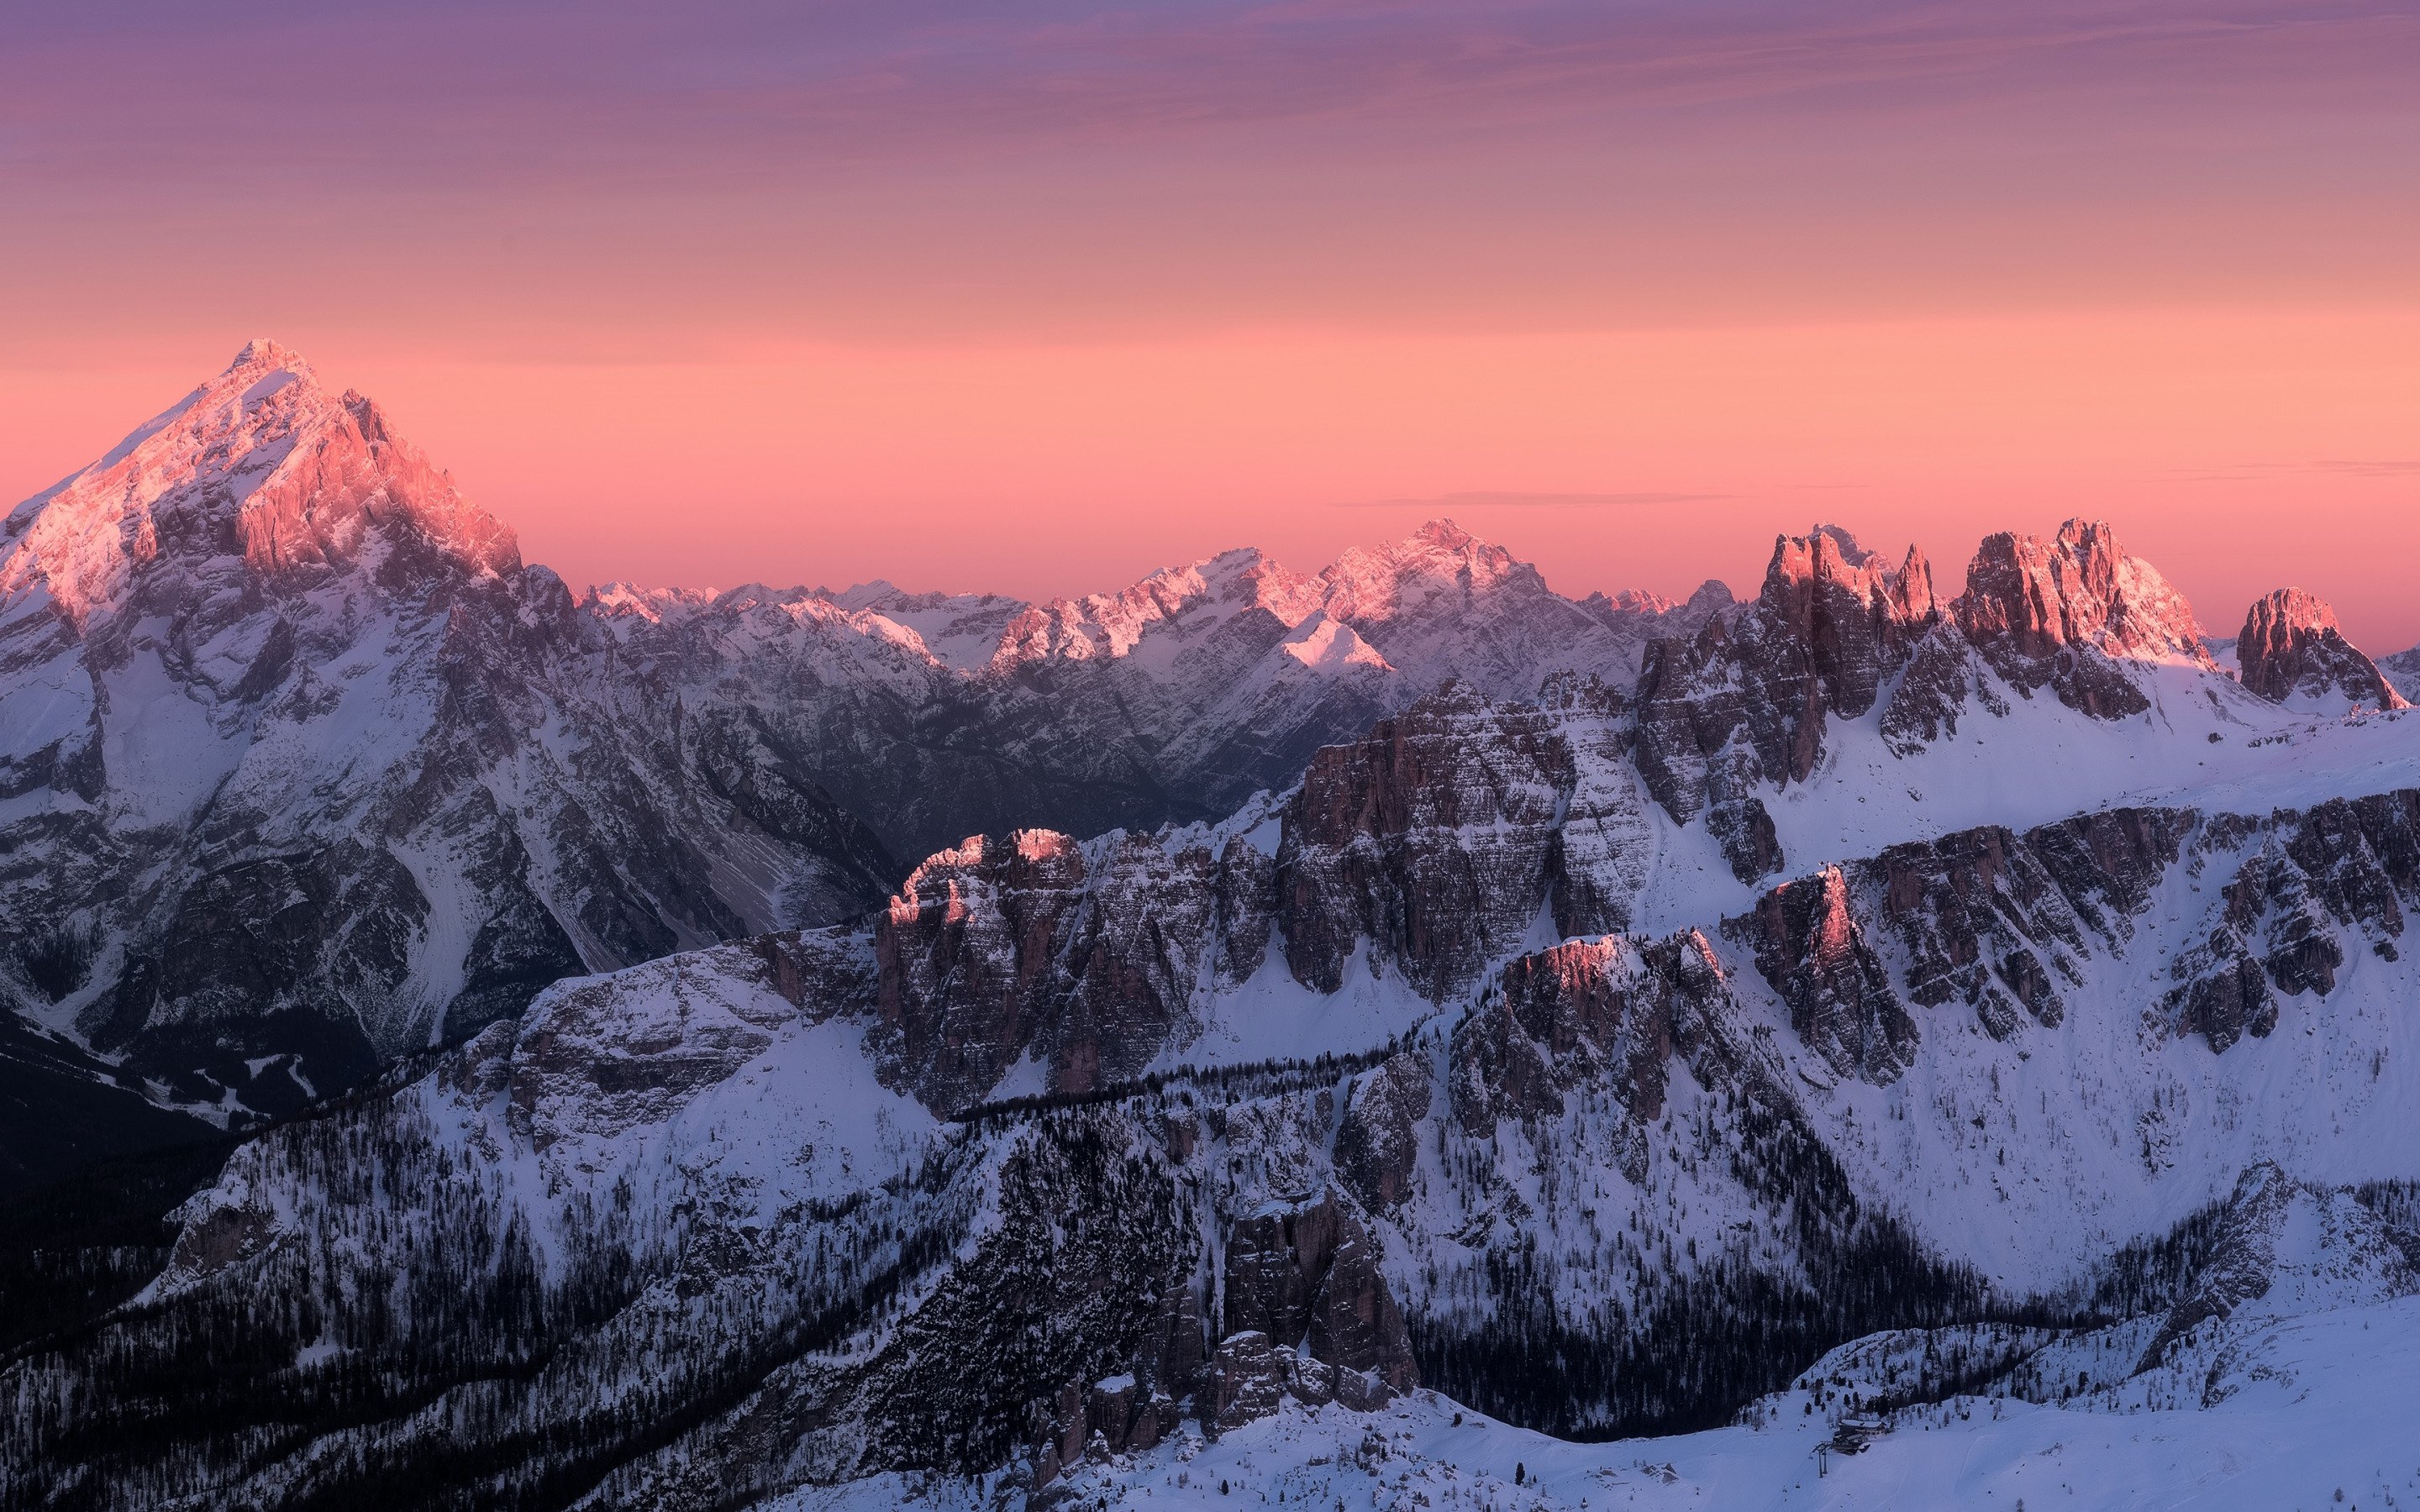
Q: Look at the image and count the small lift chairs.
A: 3